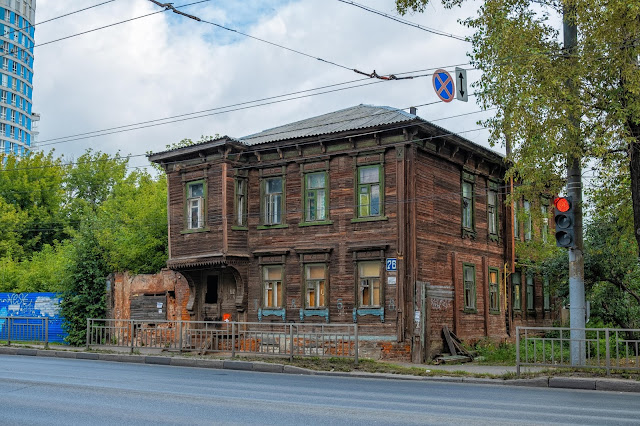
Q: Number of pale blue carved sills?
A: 3